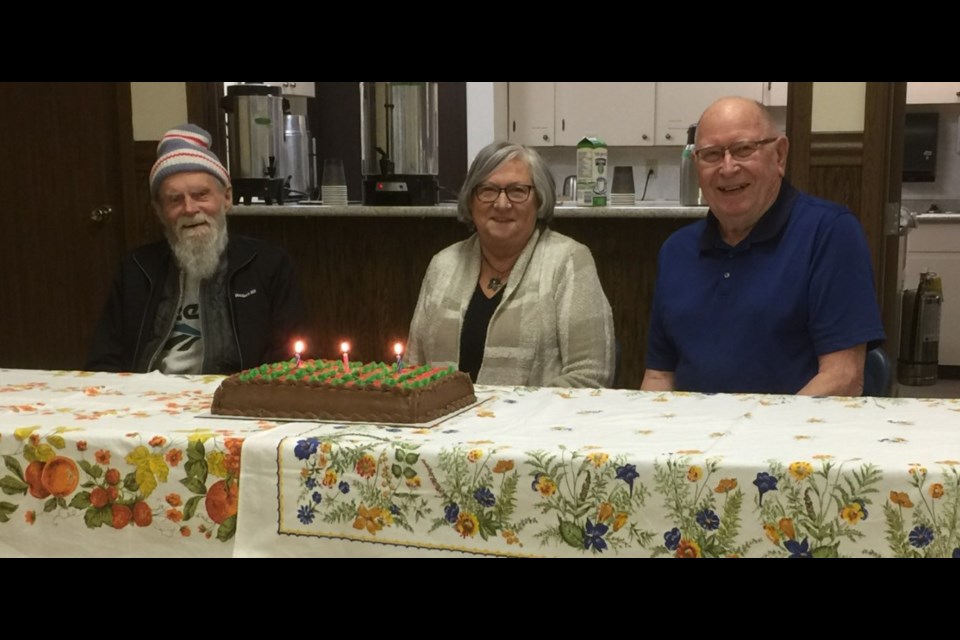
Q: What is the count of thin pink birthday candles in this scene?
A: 1